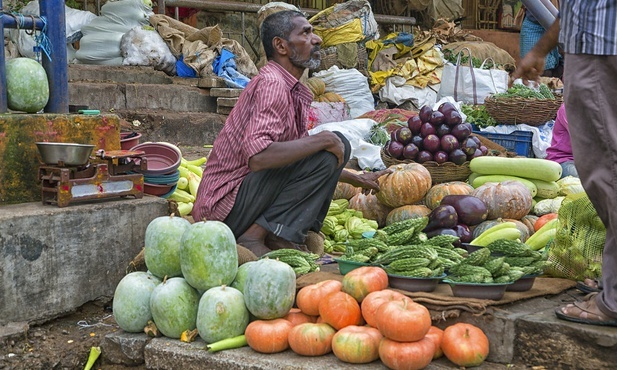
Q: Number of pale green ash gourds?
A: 8